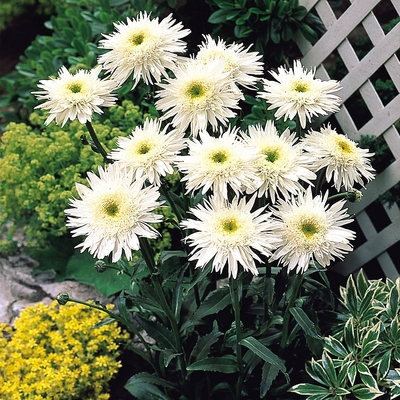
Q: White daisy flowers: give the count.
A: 12